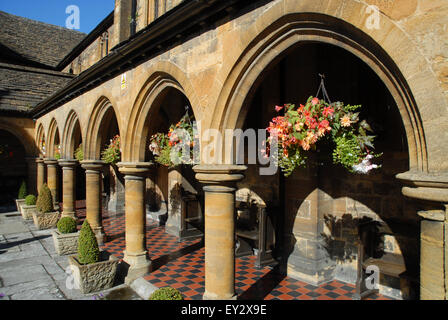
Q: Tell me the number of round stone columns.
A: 7